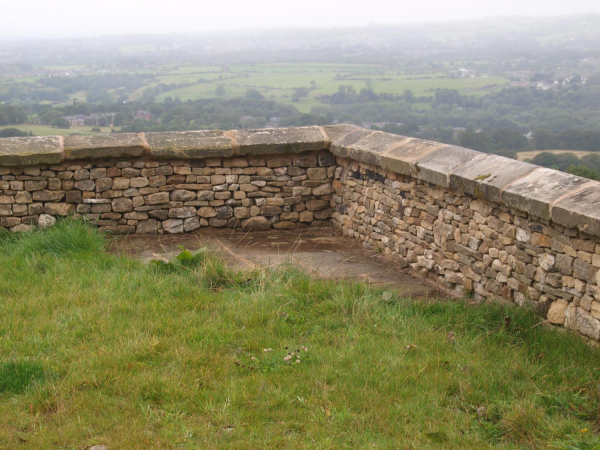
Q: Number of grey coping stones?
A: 12